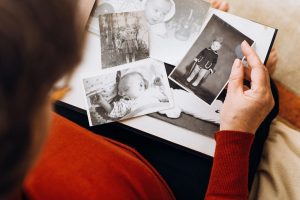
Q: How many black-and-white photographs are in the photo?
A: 5